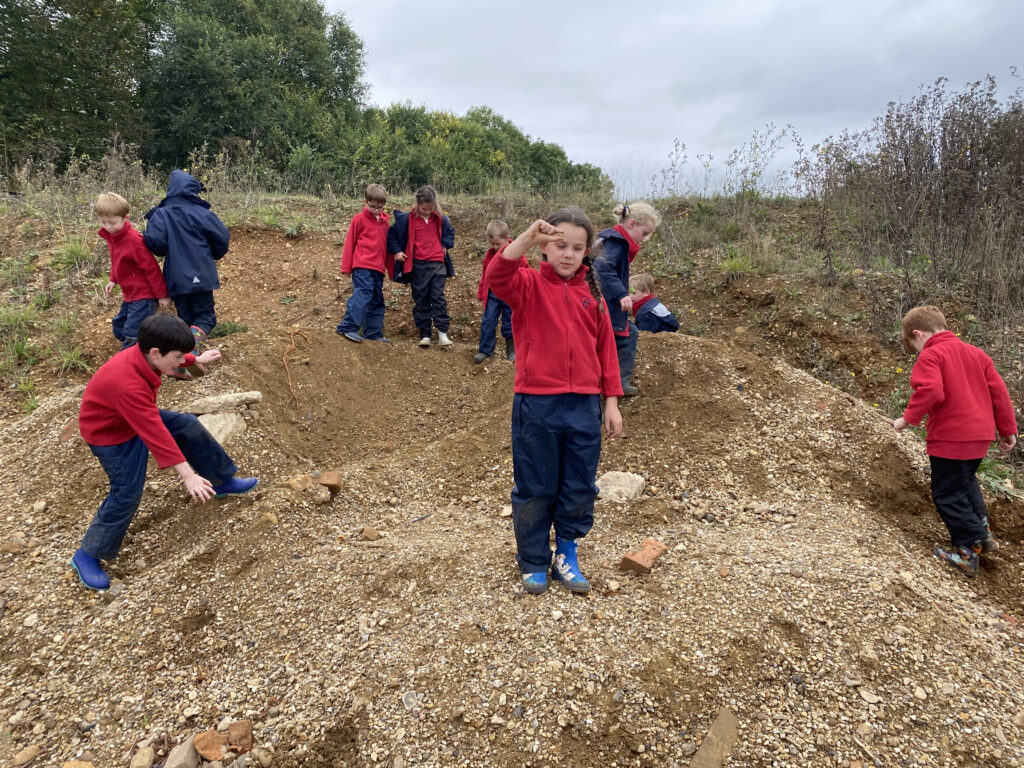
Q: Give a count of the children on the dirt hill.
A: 10